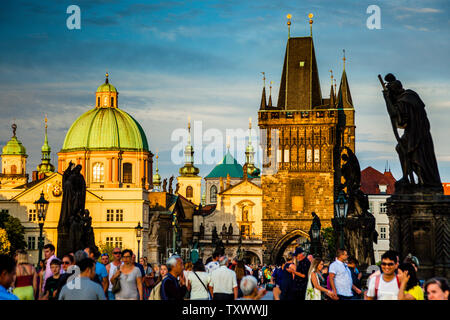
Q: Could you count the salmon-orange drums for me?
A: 1